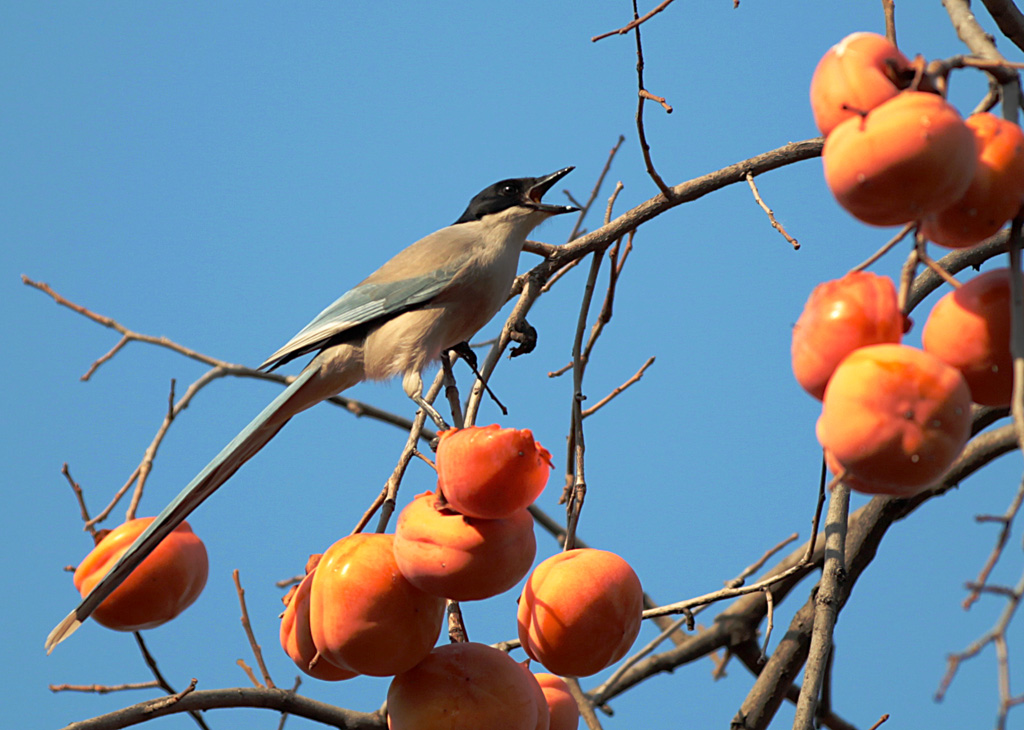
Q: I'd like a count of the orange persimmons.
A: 14